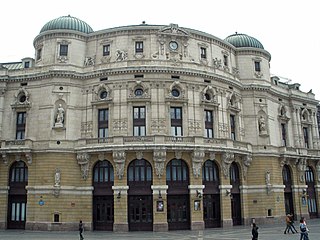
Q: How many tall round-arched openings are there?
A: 8